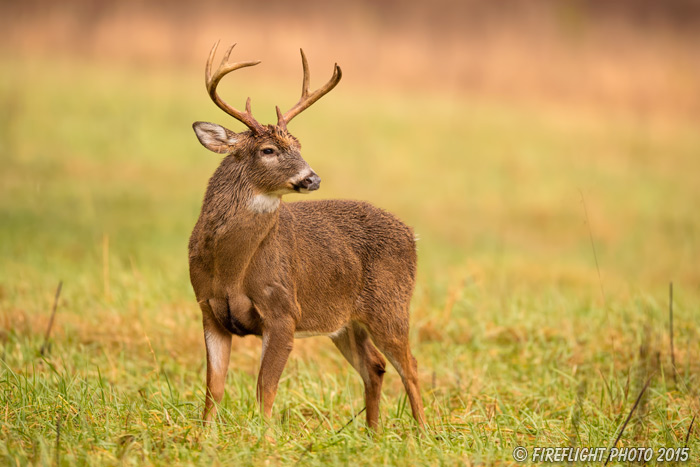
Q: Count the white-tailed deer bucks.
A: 1